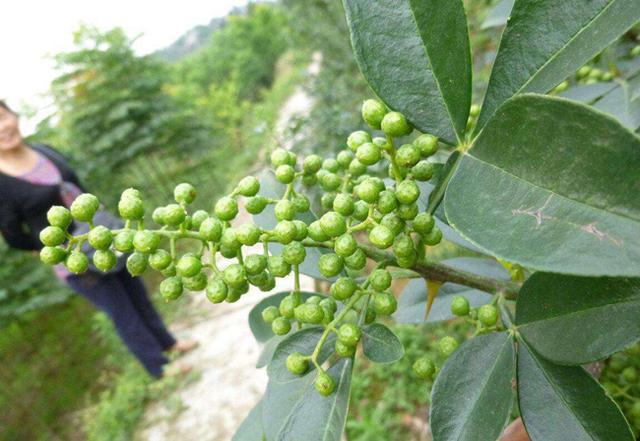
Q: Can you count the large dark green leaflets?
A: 6